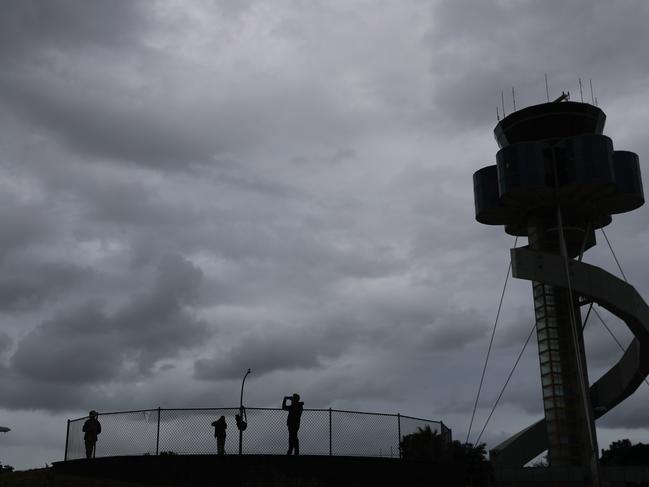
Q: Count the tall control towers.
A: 1